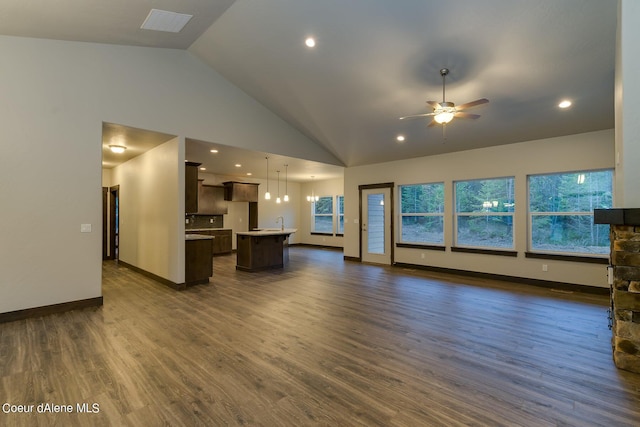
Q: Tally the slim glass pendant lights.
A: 3